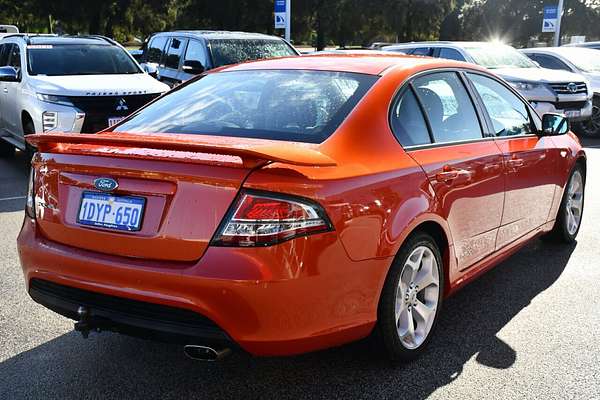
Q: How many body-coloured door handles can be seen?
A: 2